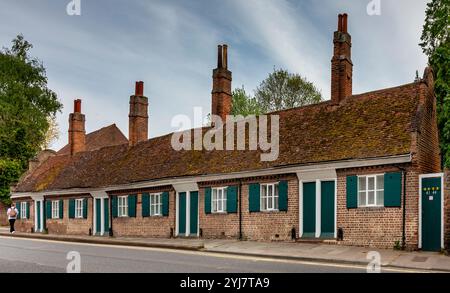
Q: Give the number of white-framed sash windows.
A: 8